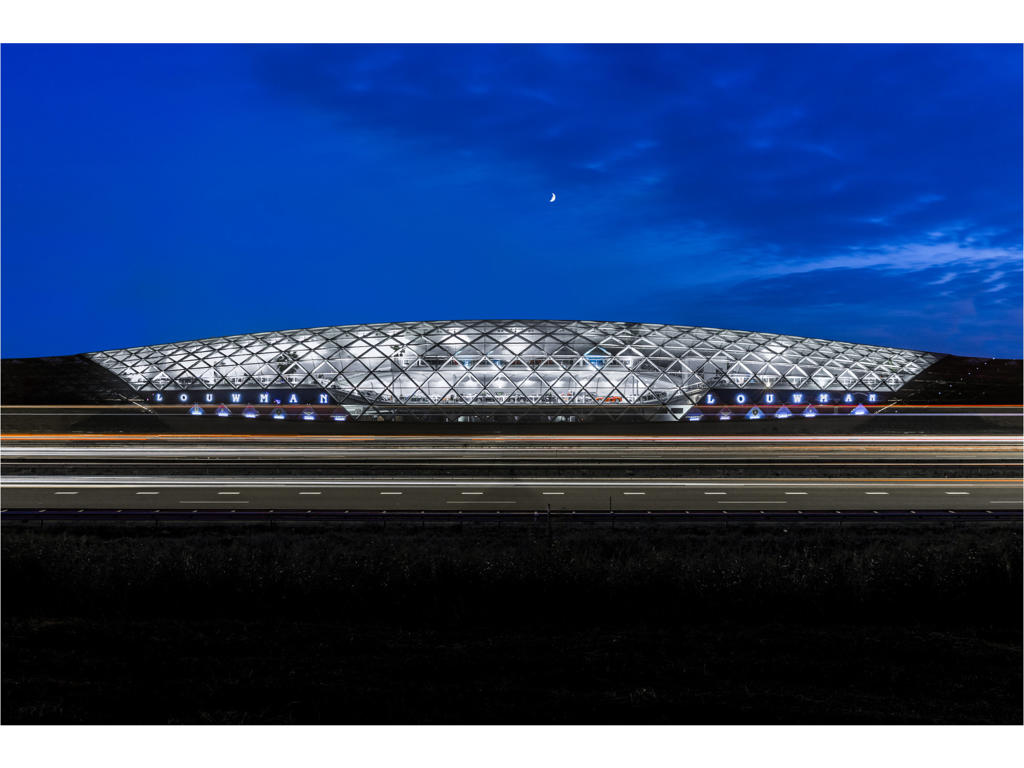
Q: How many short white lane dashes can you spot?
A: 12